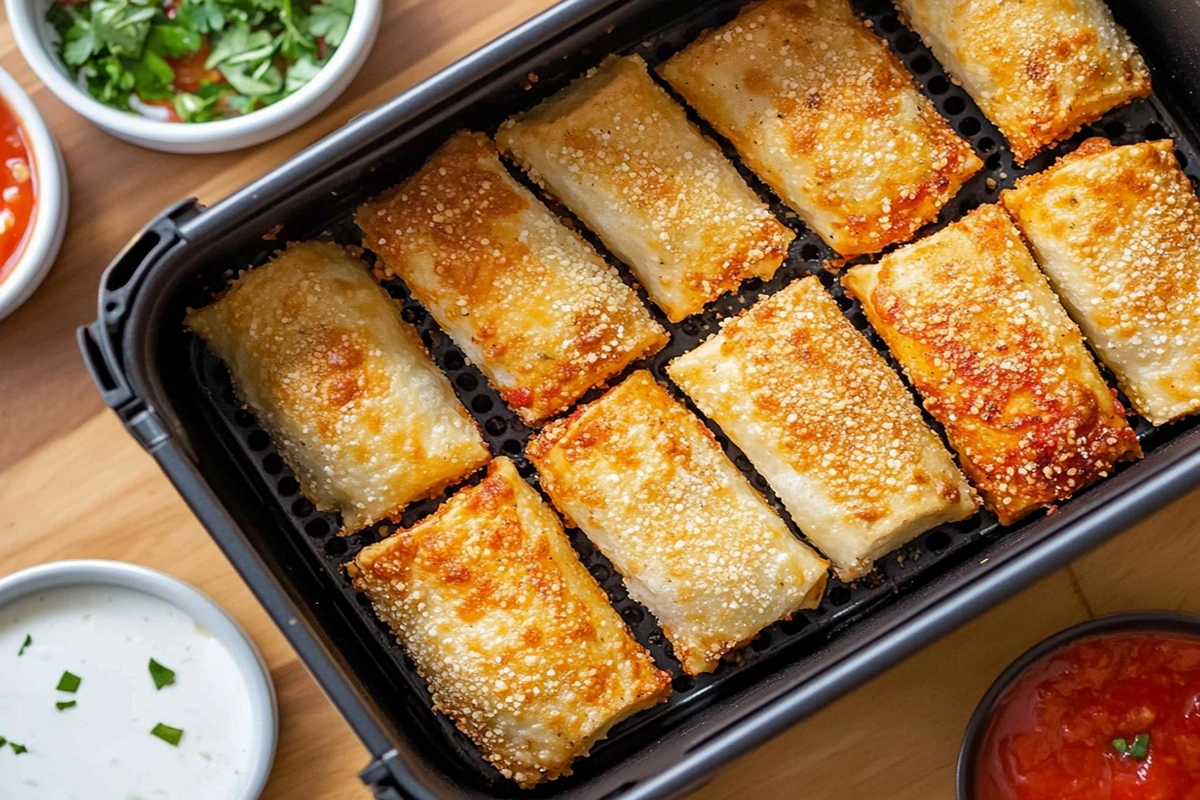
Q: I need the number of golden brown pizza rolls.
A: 10